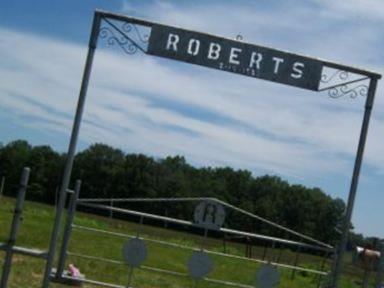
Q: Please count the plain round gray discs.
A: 3